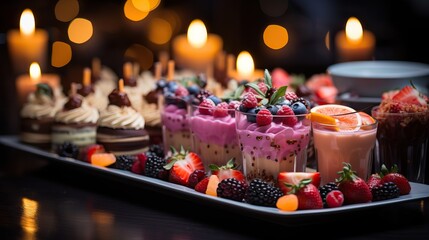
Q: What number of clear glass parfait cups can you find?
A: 5